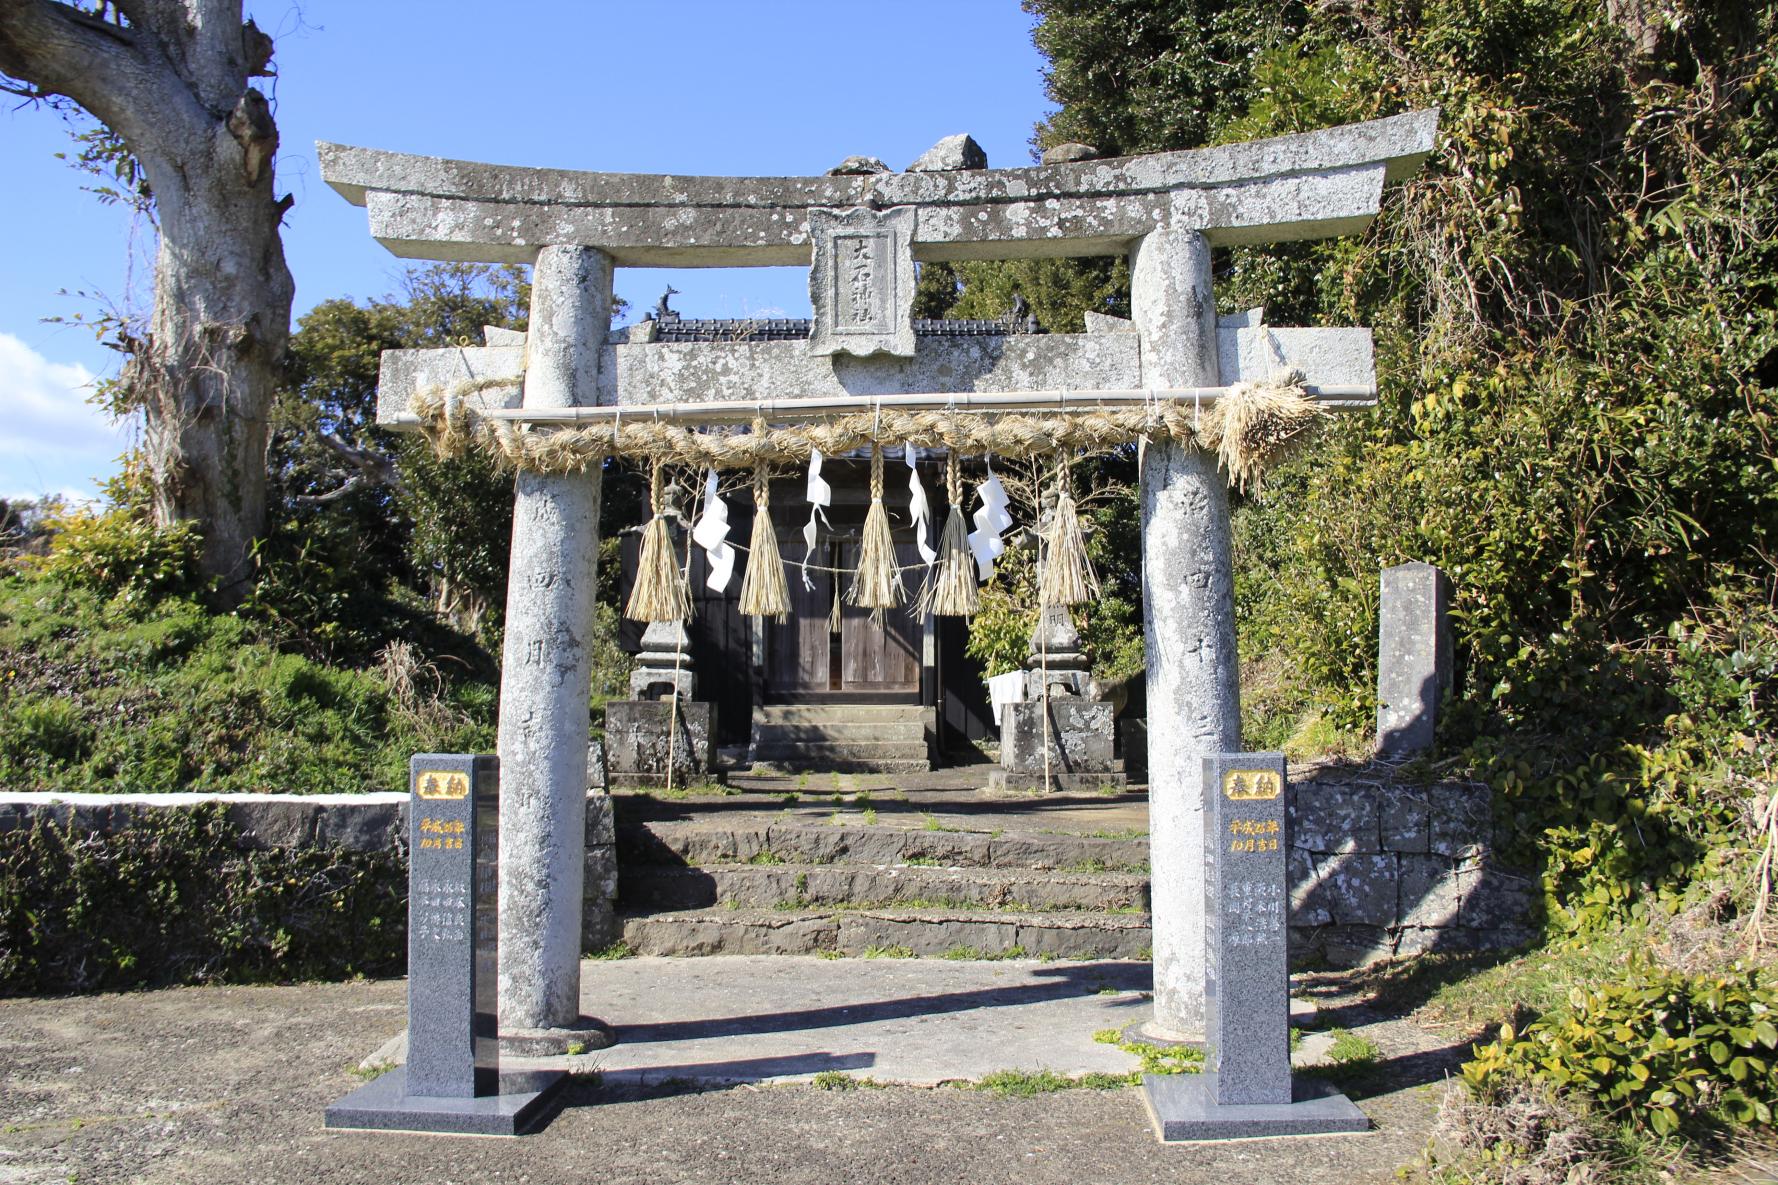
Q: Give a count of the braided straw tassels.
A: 5